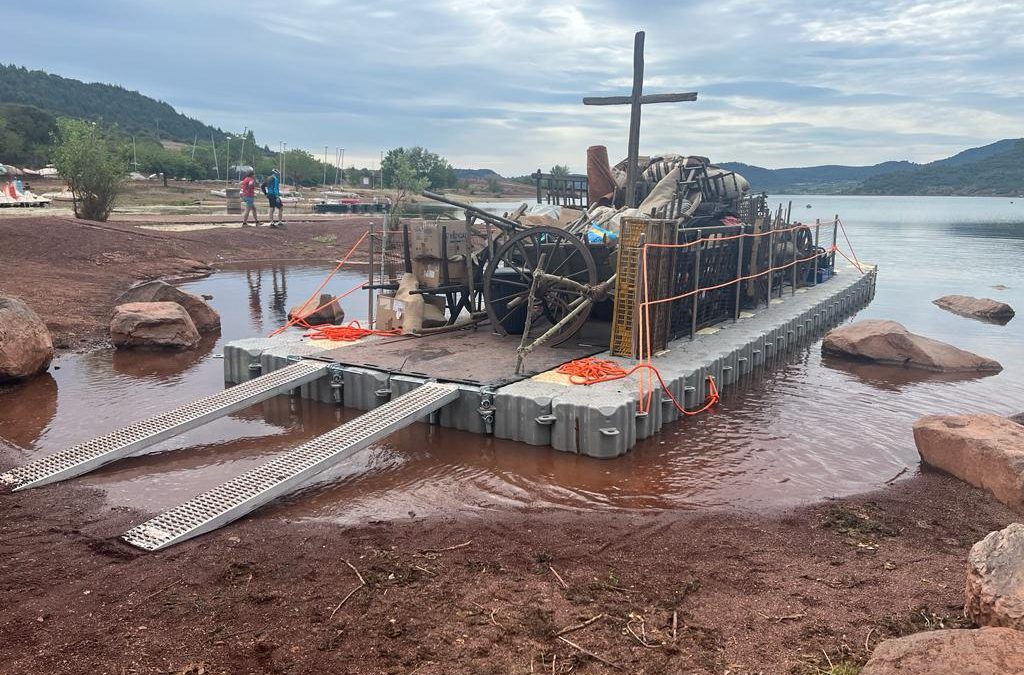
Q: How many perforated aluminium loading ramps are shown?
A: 2